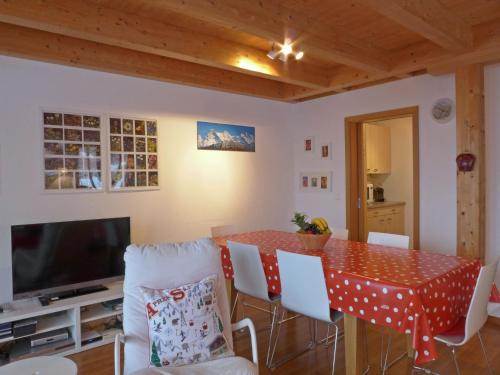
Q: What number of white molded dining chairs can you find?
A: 6